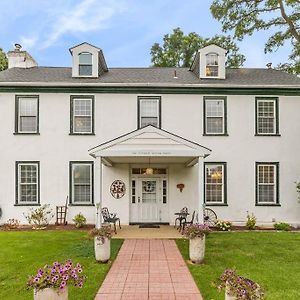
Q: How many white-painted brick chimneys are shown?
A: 1